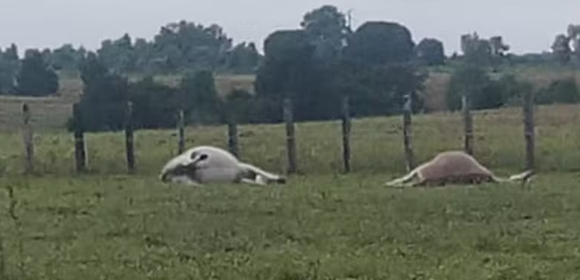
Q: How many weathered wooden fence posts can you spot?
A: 10